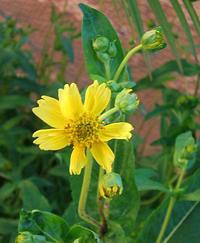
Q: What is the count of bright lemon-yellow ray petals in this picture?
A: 7